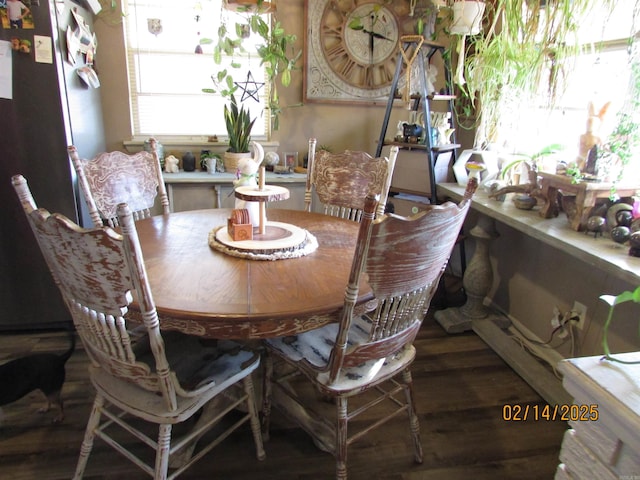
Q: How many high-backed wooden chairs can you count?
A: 4